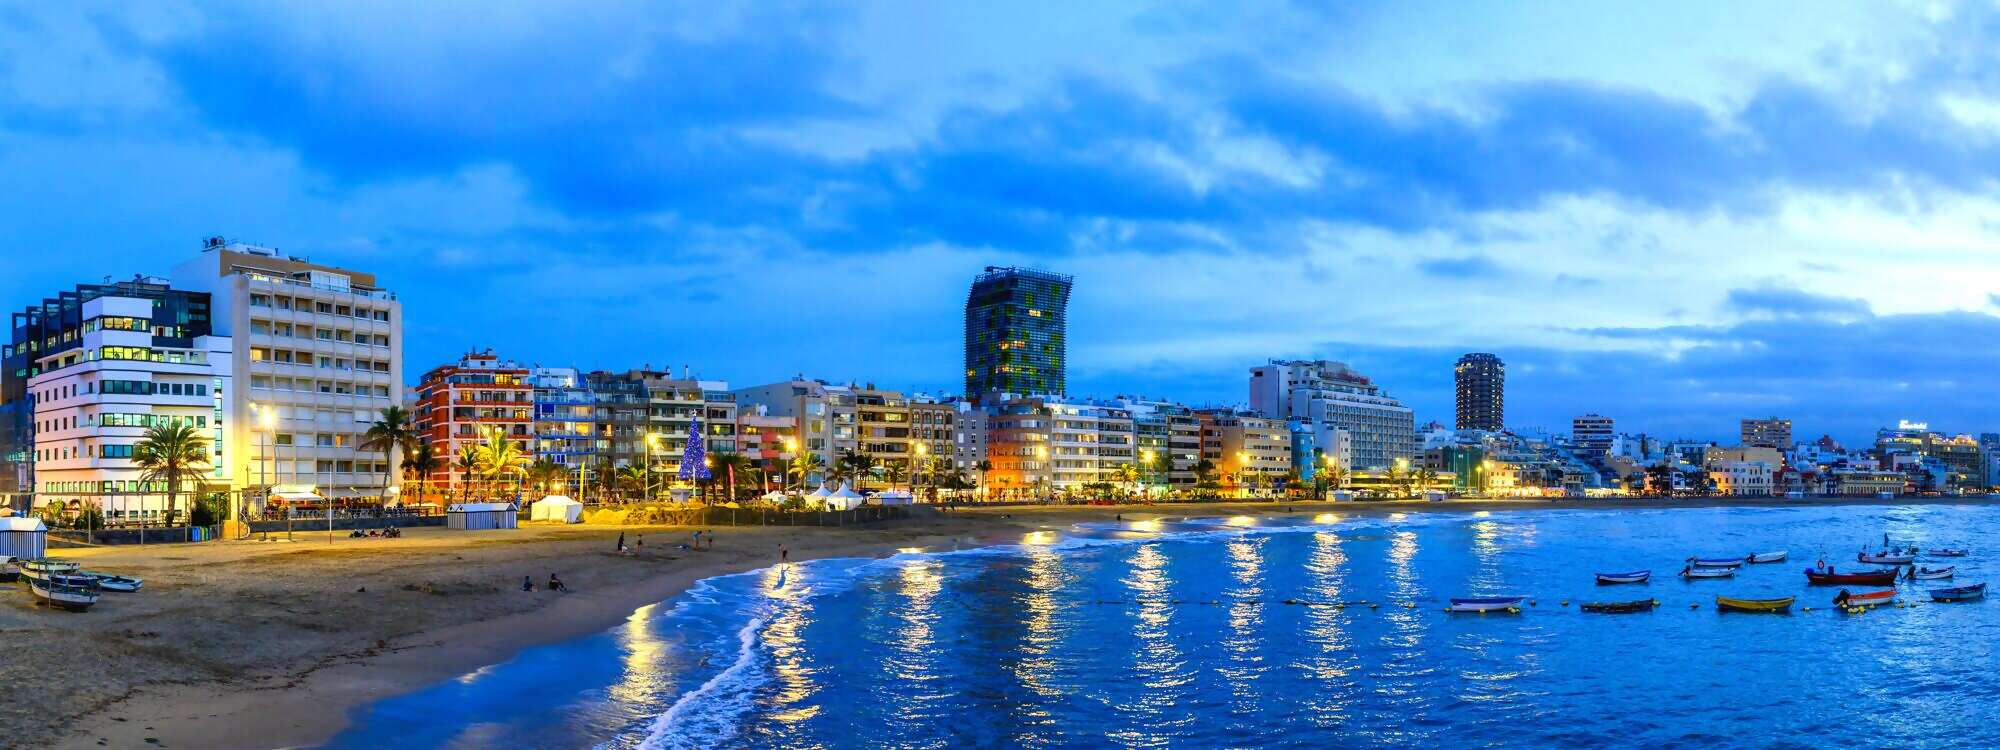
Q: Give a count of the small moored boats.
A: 13